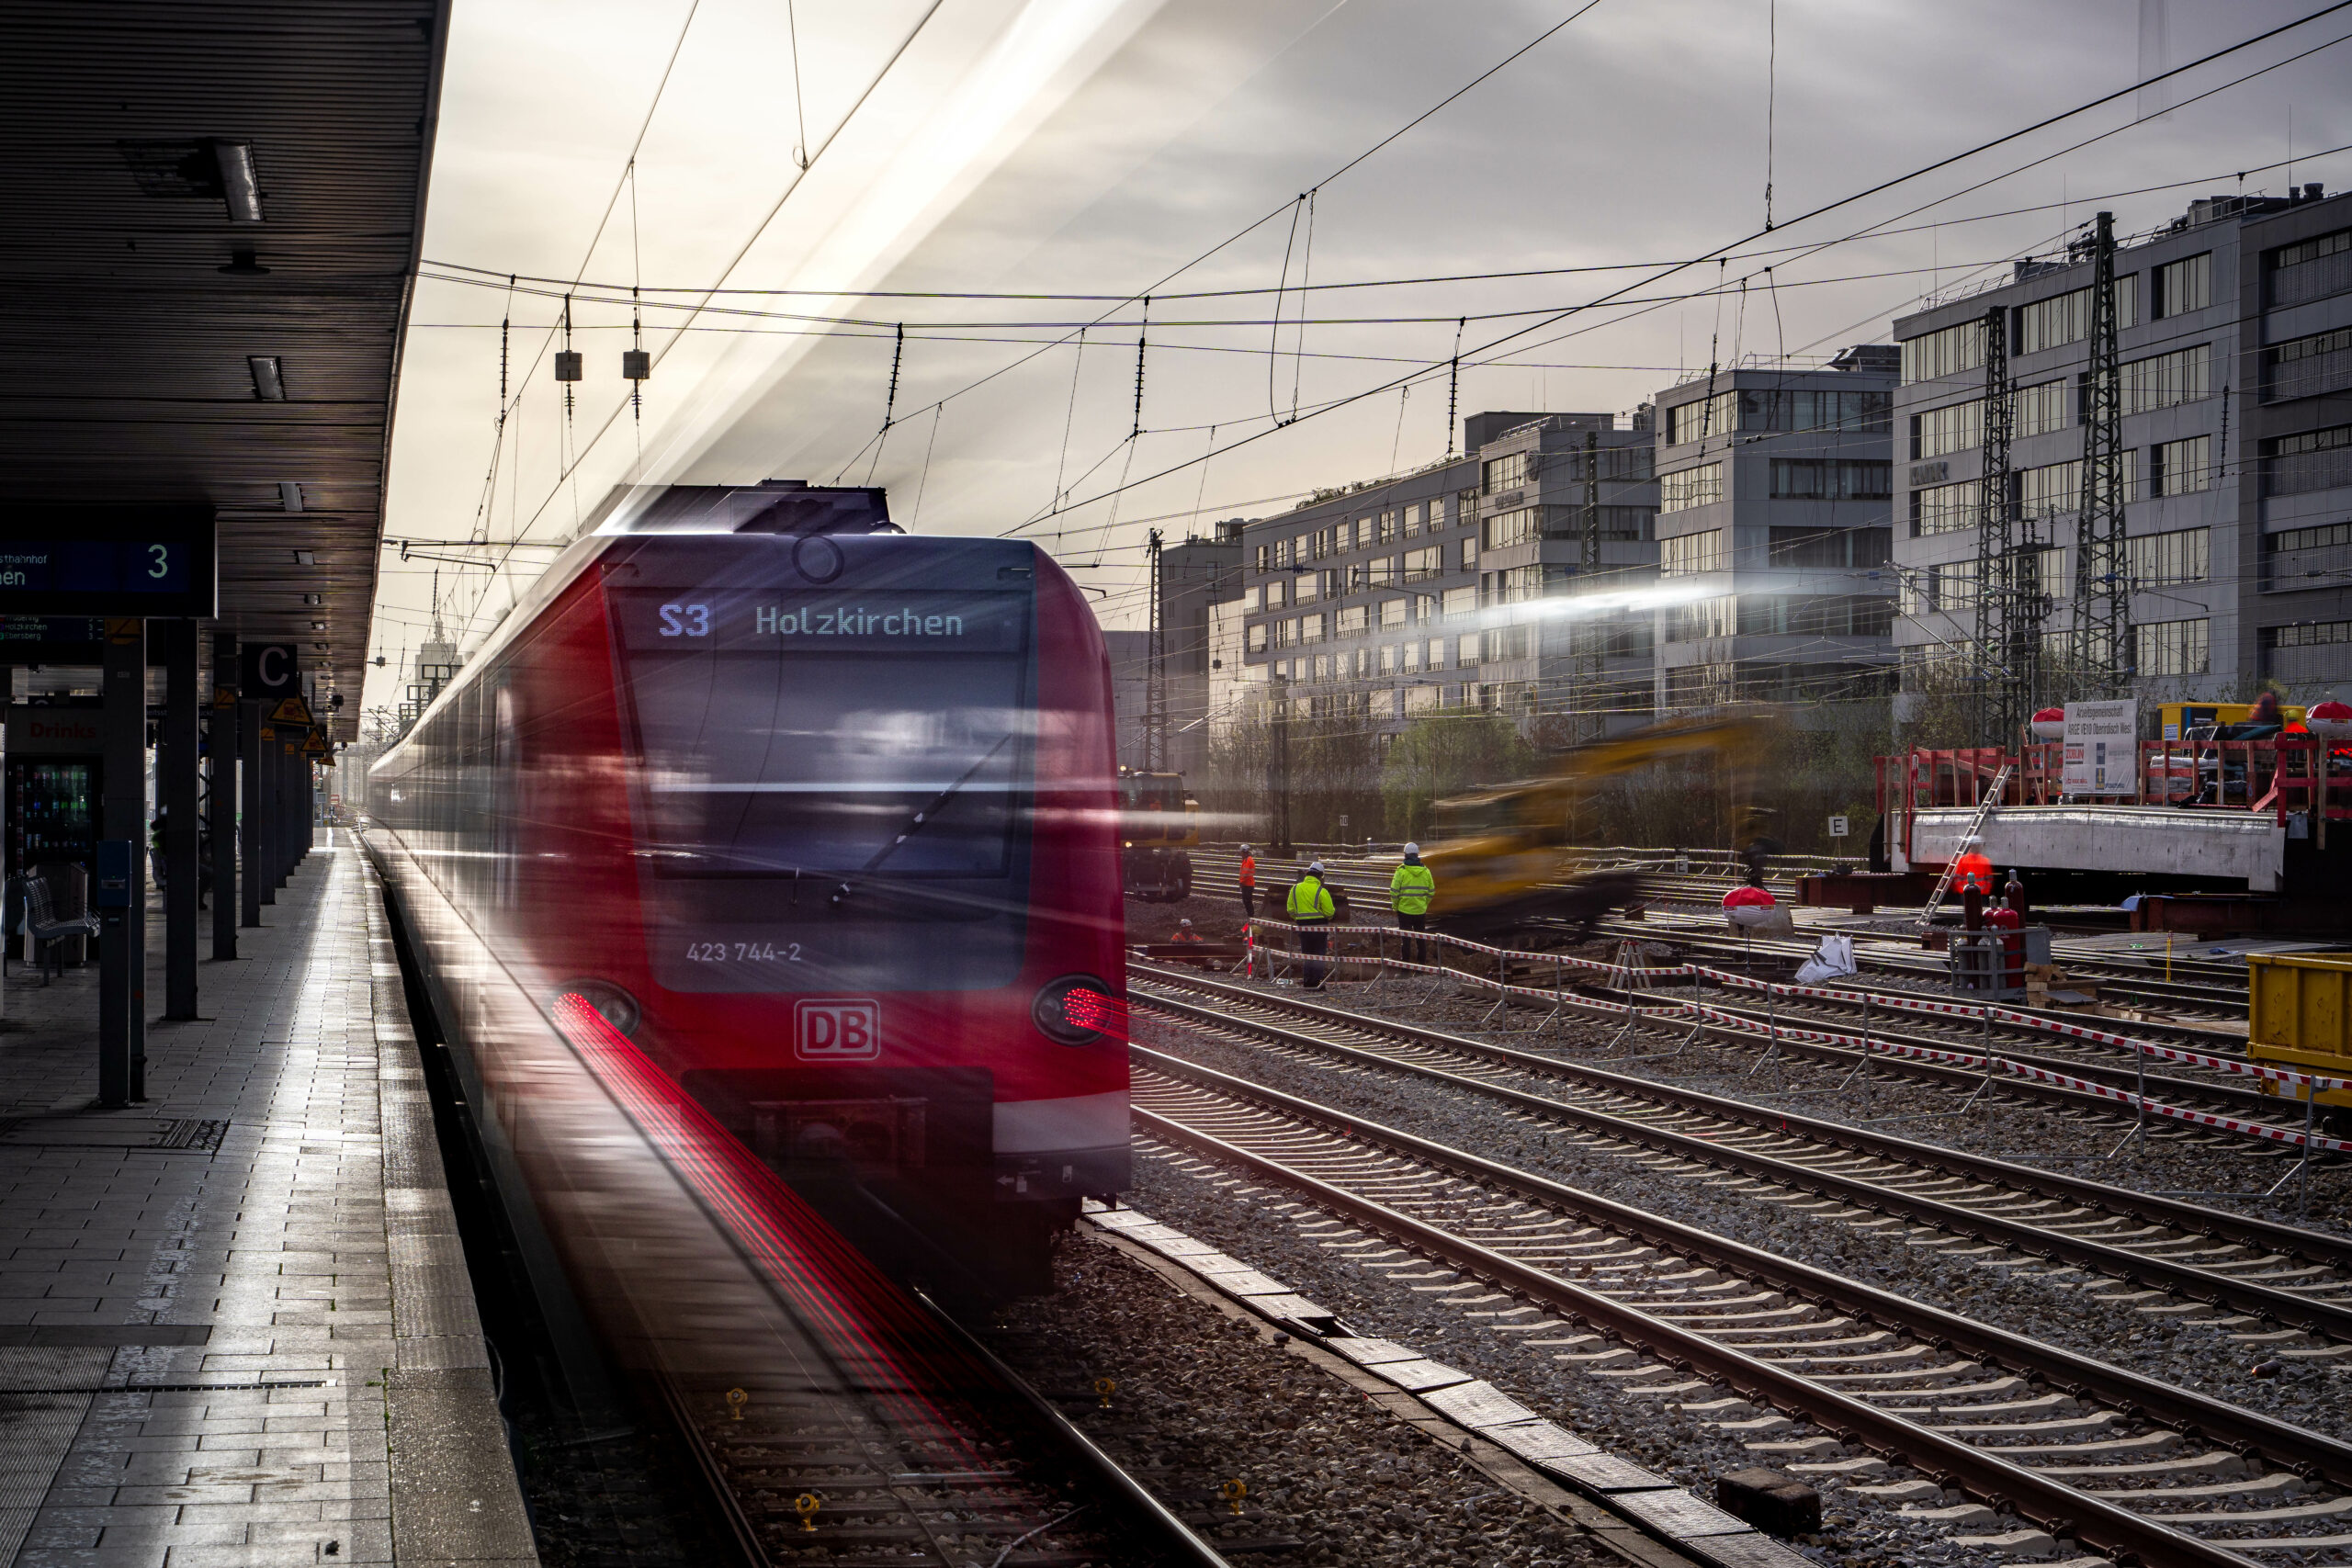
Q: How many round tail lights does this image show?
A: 2